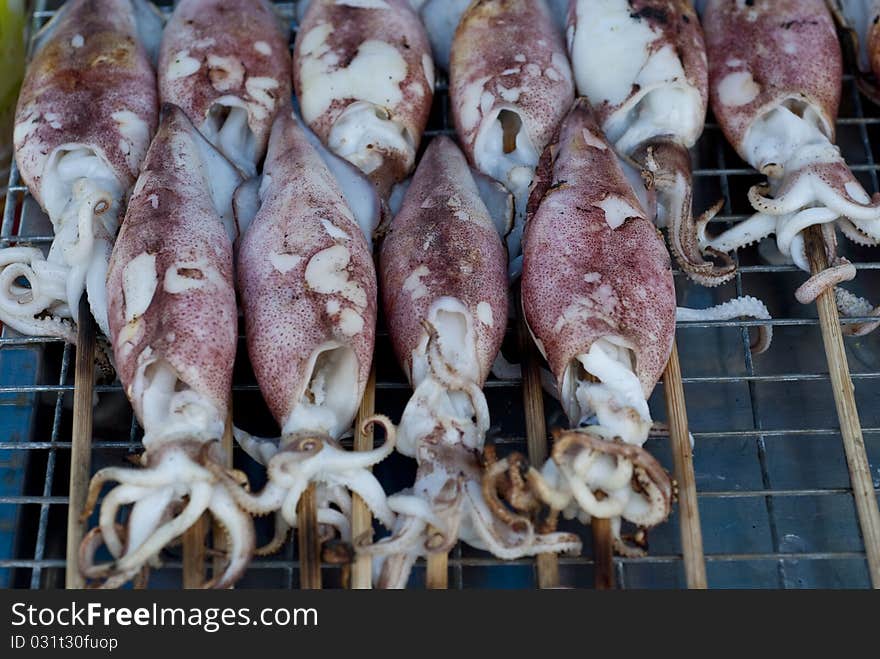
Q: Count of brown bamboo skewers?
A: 10